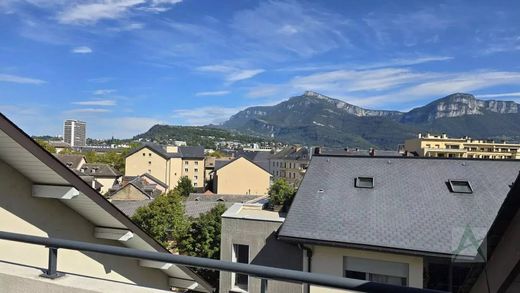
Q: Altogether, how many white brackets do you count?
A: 4